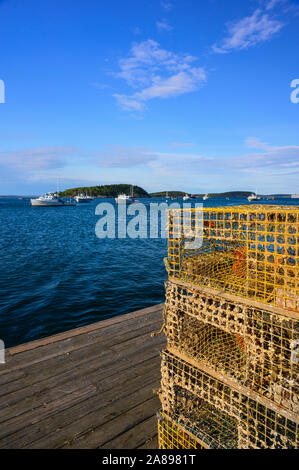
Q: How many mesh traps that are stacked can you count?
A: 4